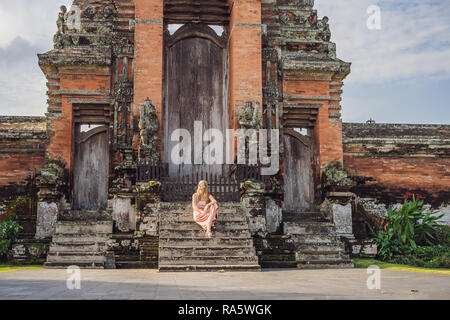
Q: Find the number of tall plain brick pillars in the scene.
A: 2